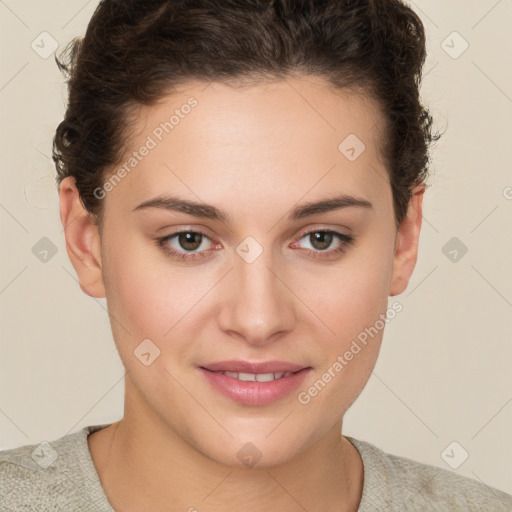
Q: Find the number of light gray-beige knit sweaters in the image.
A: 1